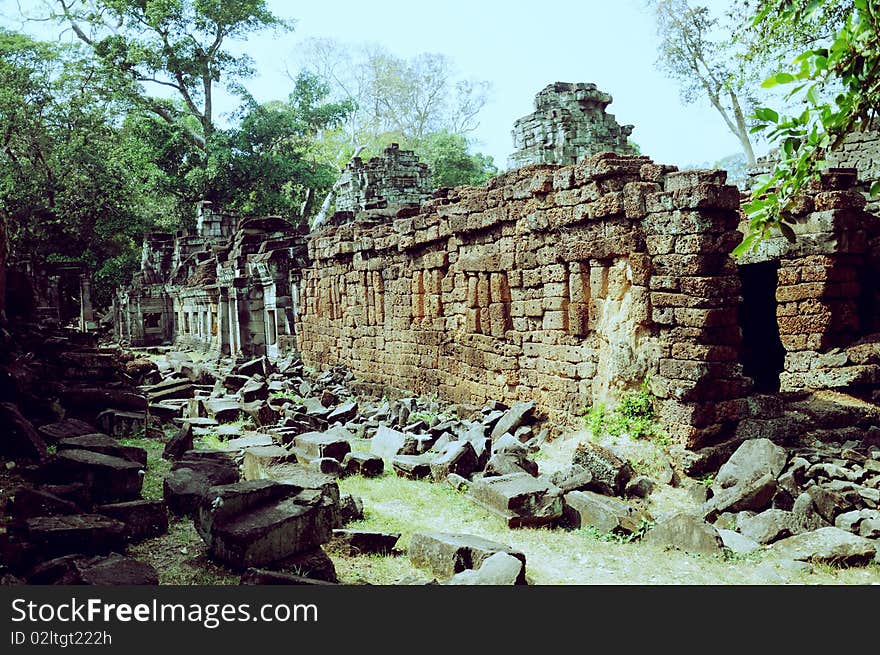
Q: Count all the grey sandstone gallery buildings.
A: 1